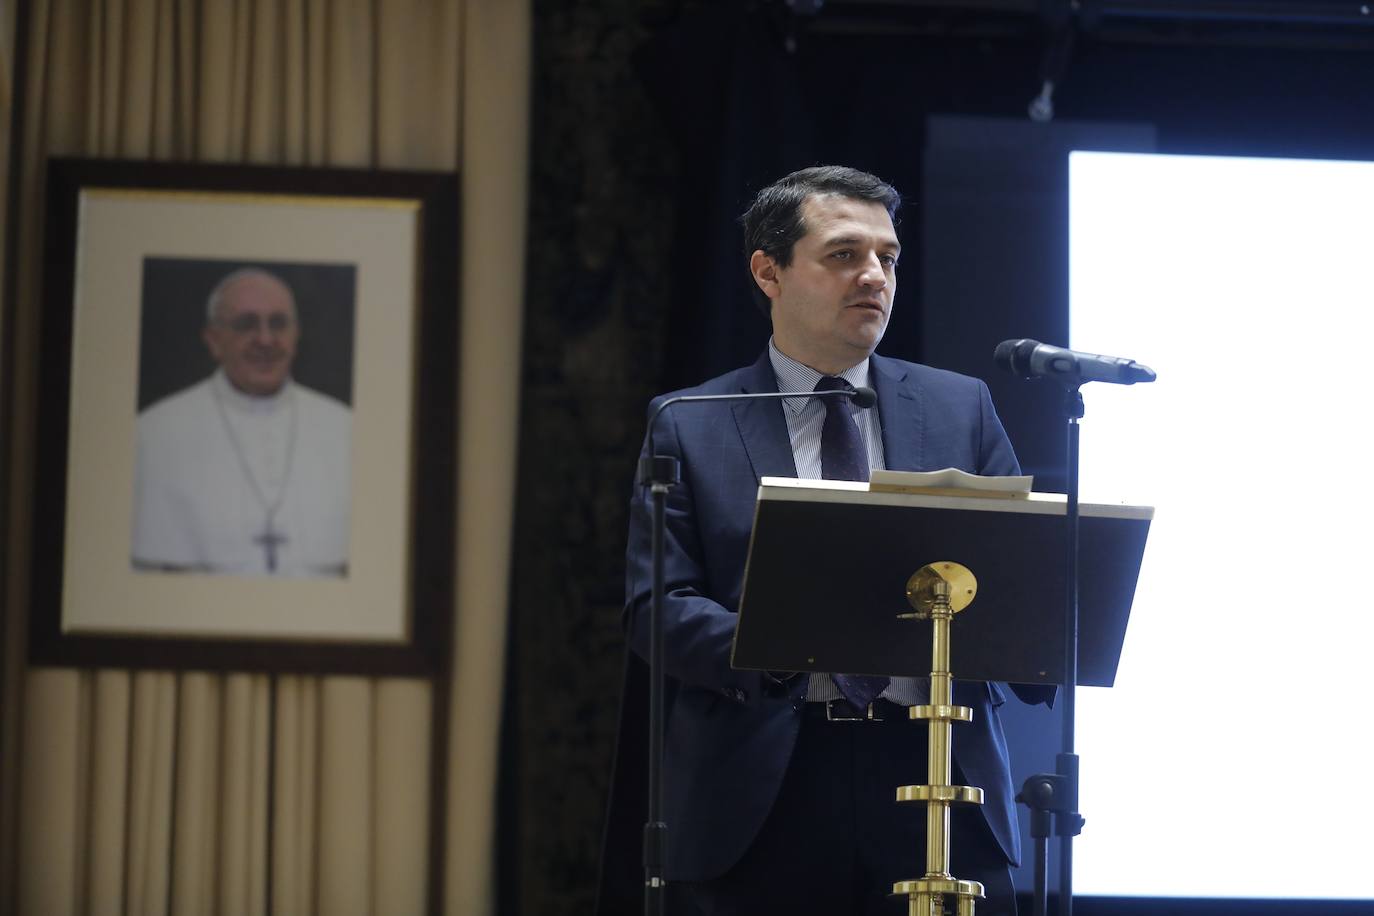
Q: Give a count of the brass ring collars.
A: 3